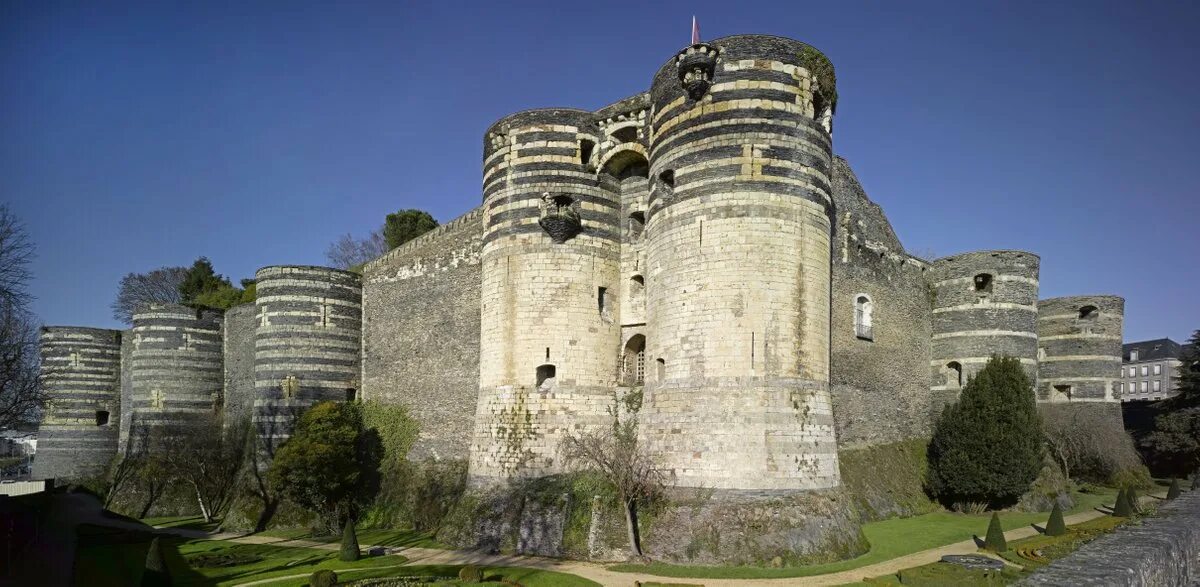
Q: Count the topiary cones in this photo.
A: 7